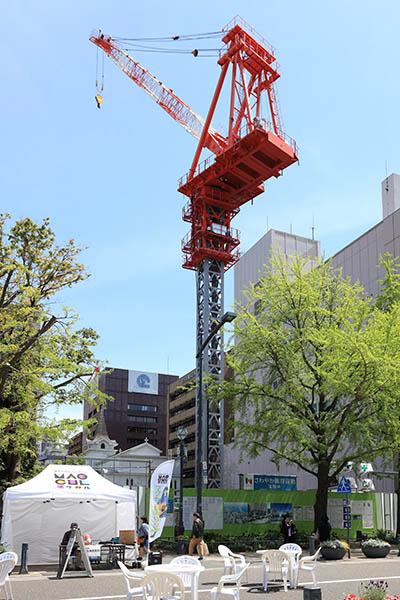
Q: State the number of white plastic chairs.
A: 9